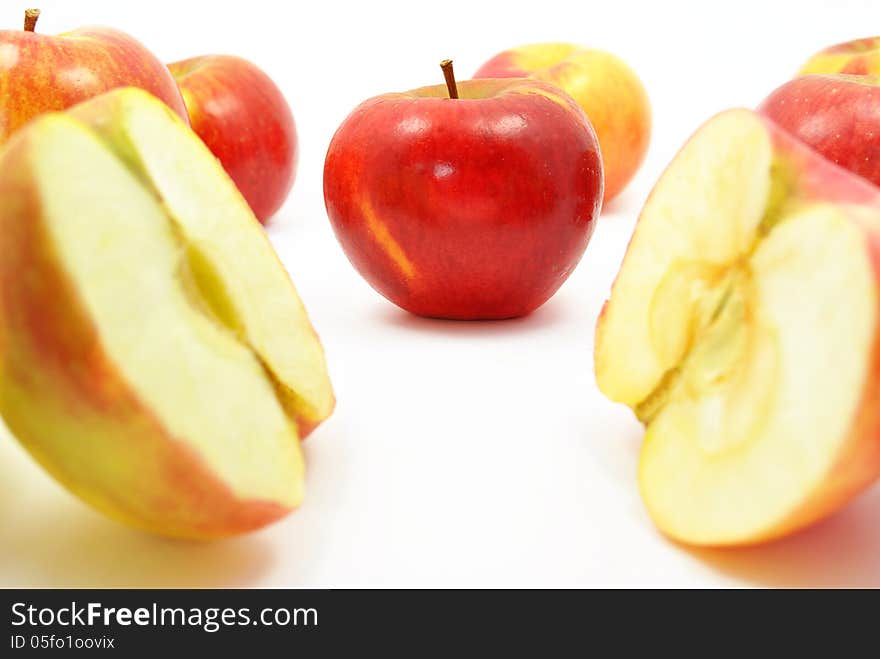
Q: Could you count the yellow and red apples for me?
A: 8